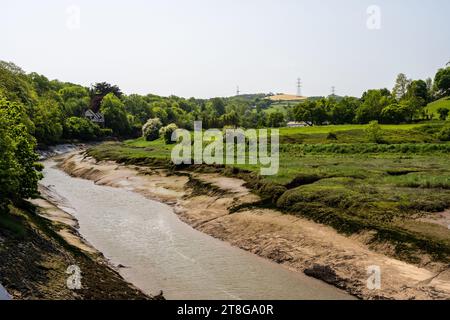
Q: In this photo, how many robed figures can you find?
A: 0